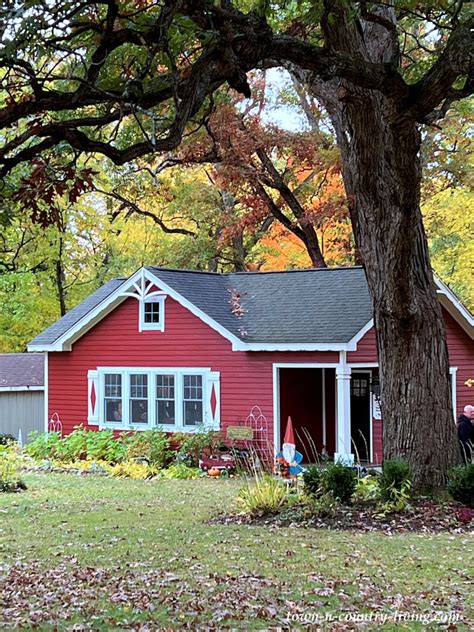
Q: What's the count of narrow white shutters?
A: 2